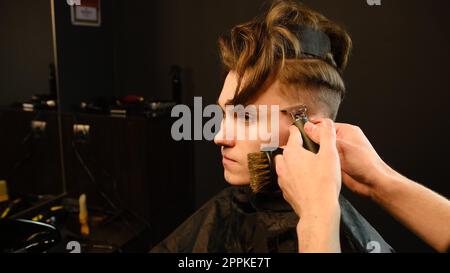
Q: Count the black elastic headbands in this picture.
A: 1